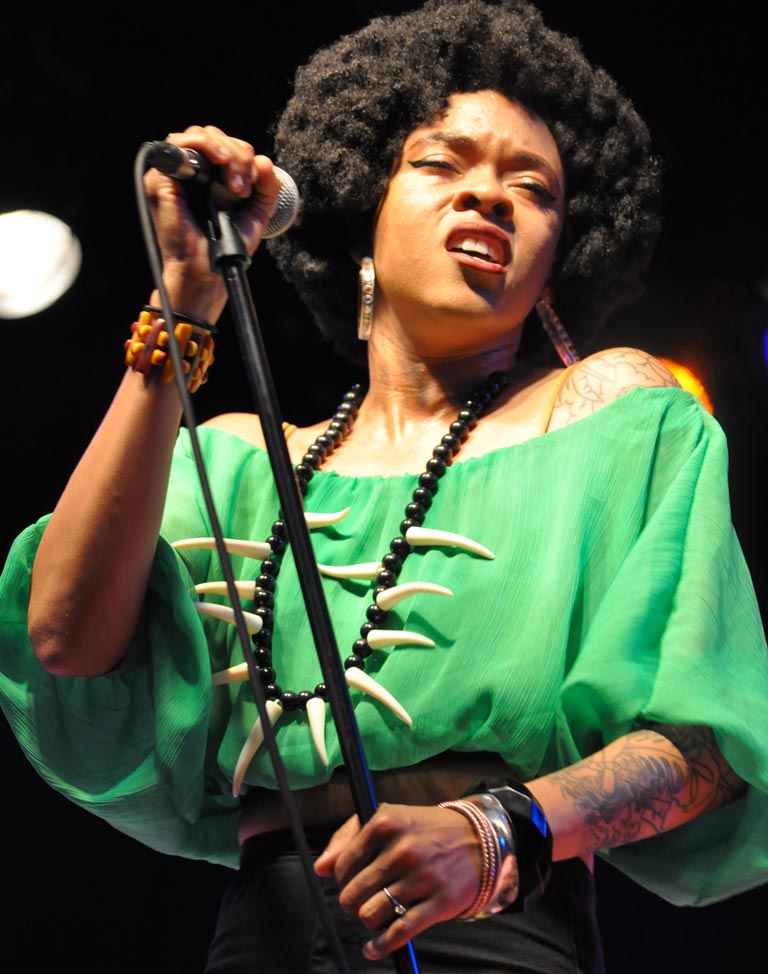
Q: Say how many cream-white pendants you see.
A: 12